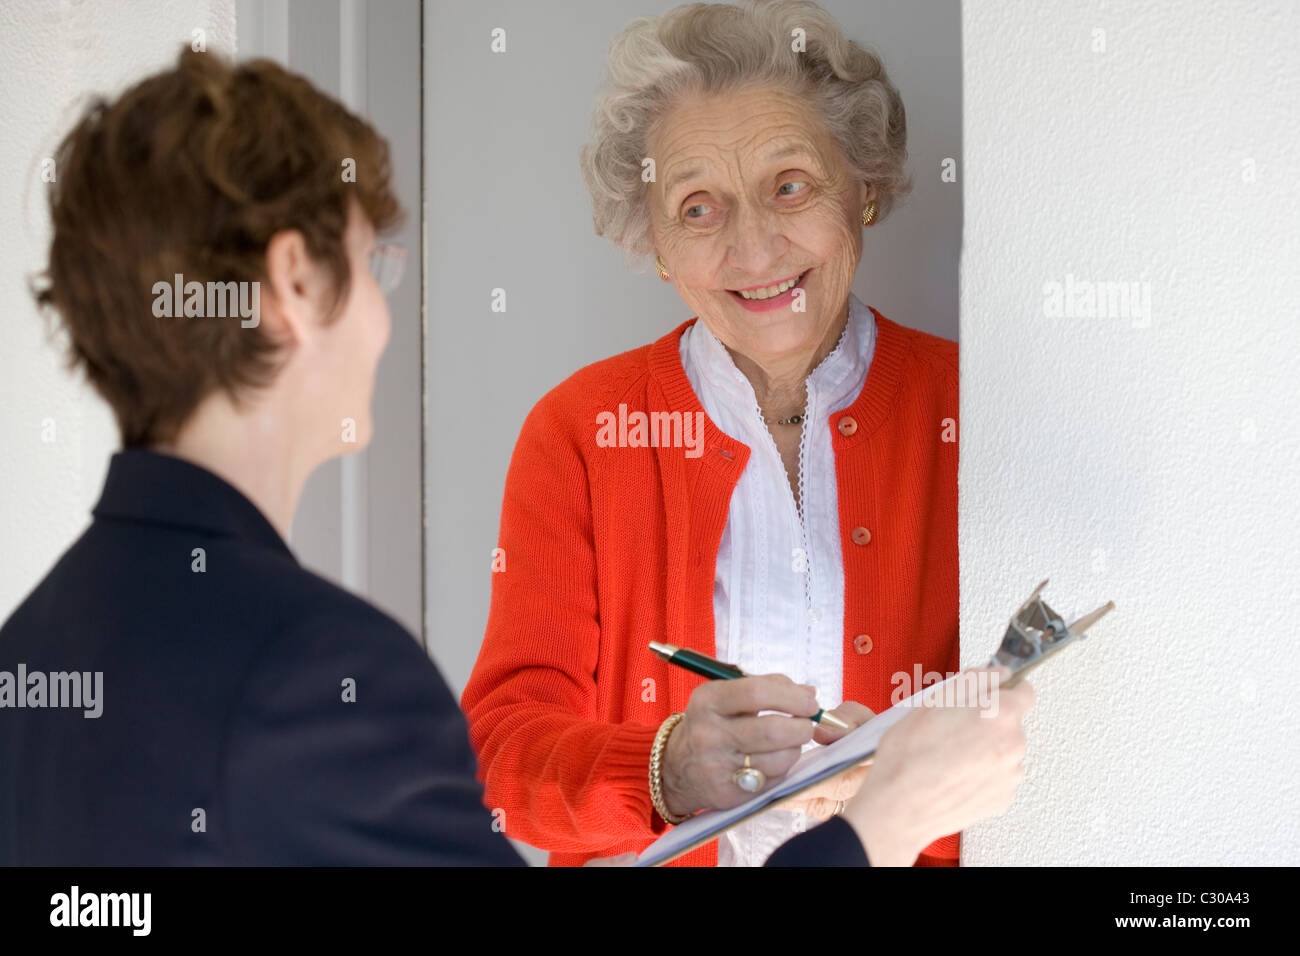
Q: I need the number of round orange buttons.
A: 3